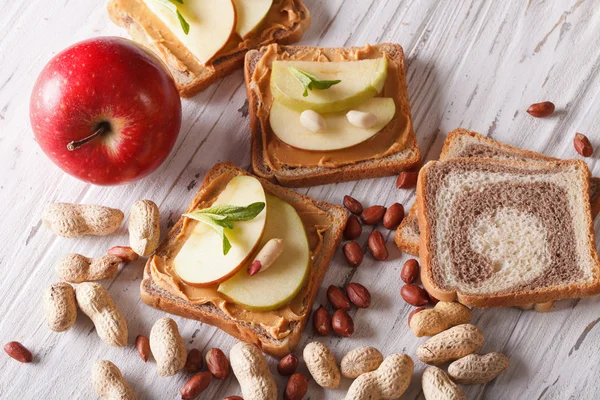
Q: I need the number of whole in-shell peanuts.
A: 15